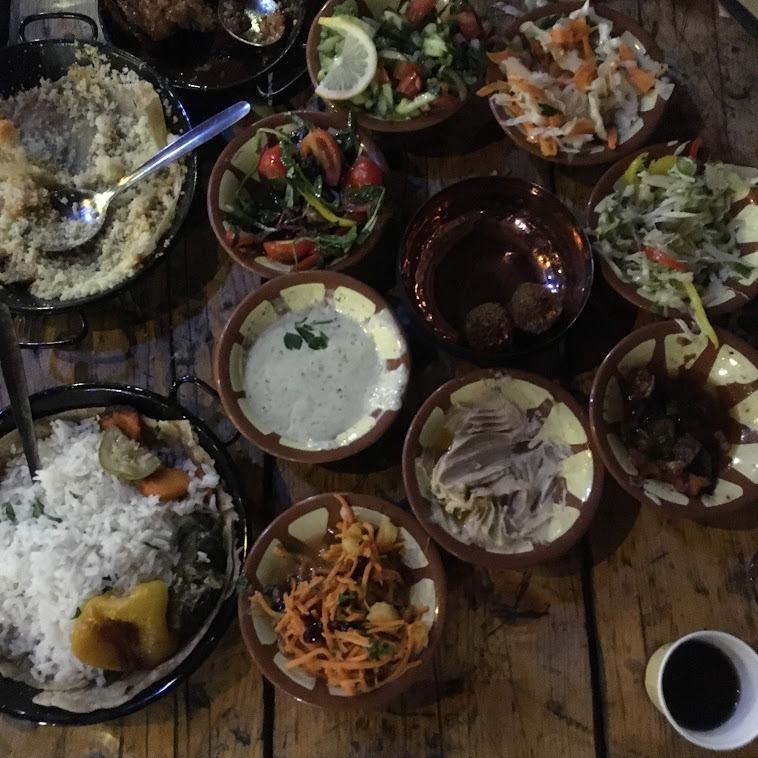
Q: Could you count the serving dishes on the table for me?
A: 12